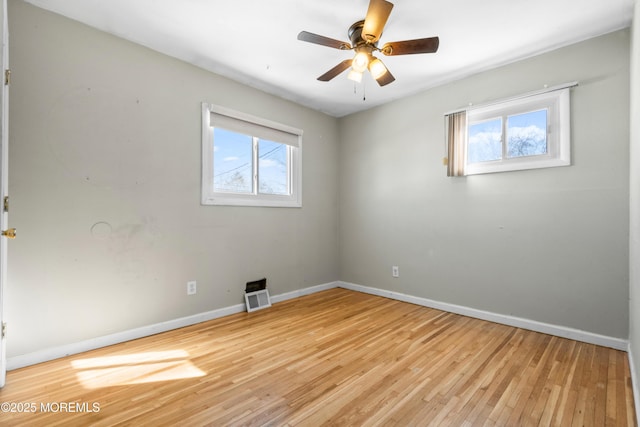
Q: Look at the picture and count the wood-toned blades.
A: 5